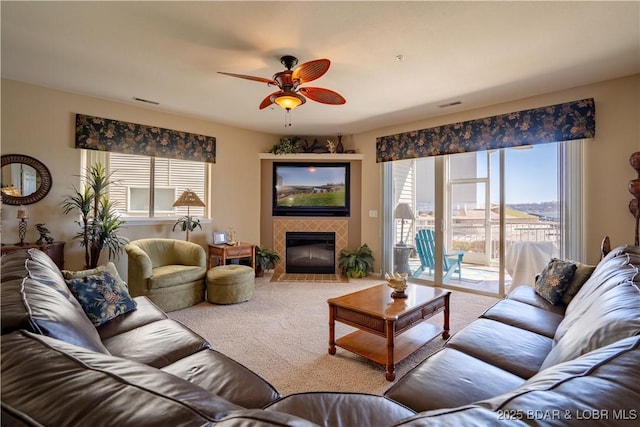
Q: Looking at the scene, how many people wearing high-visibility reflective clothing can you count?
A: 0